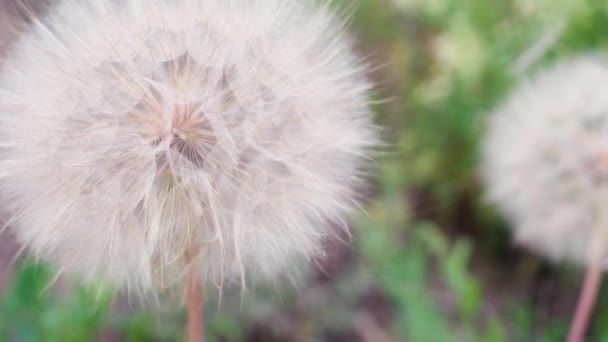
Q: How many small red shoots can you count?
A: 2